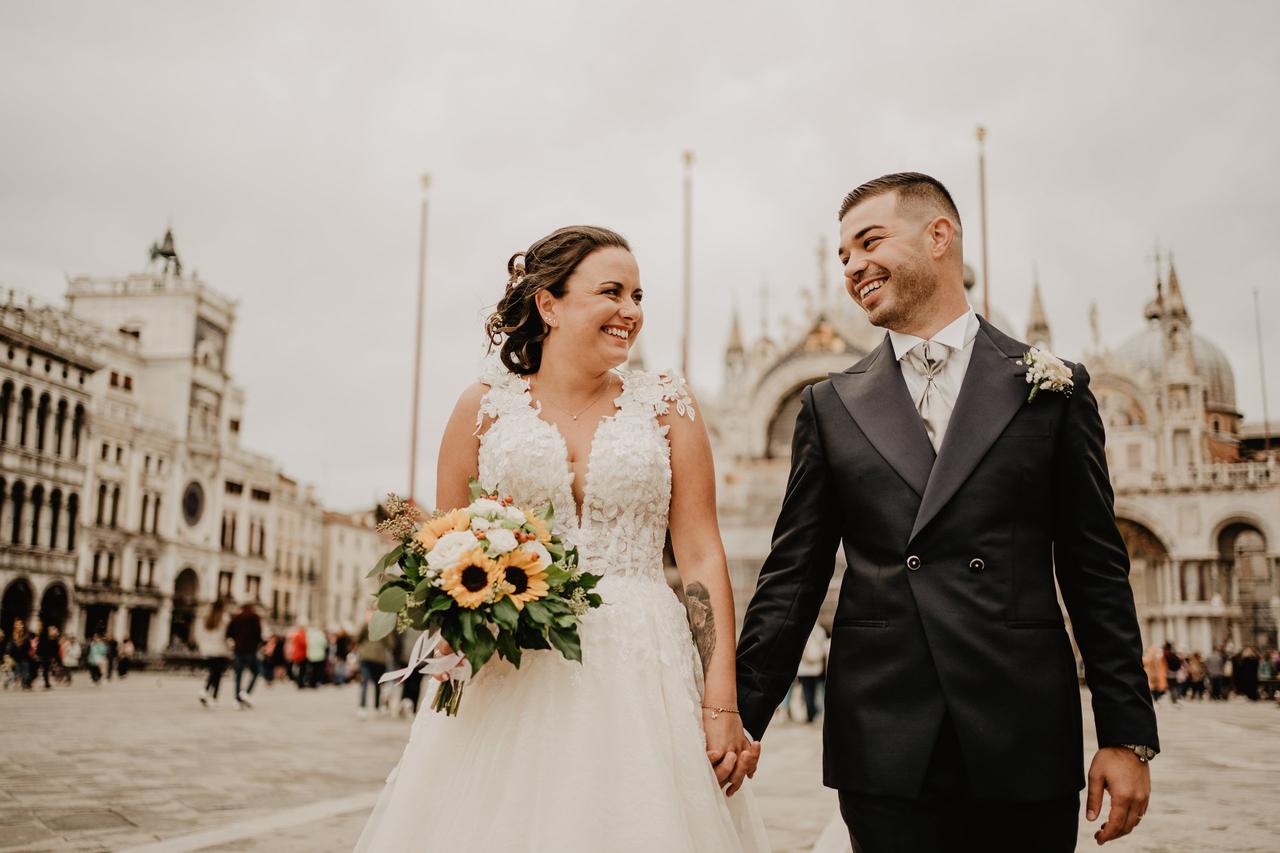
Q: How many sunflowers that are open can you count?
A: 2